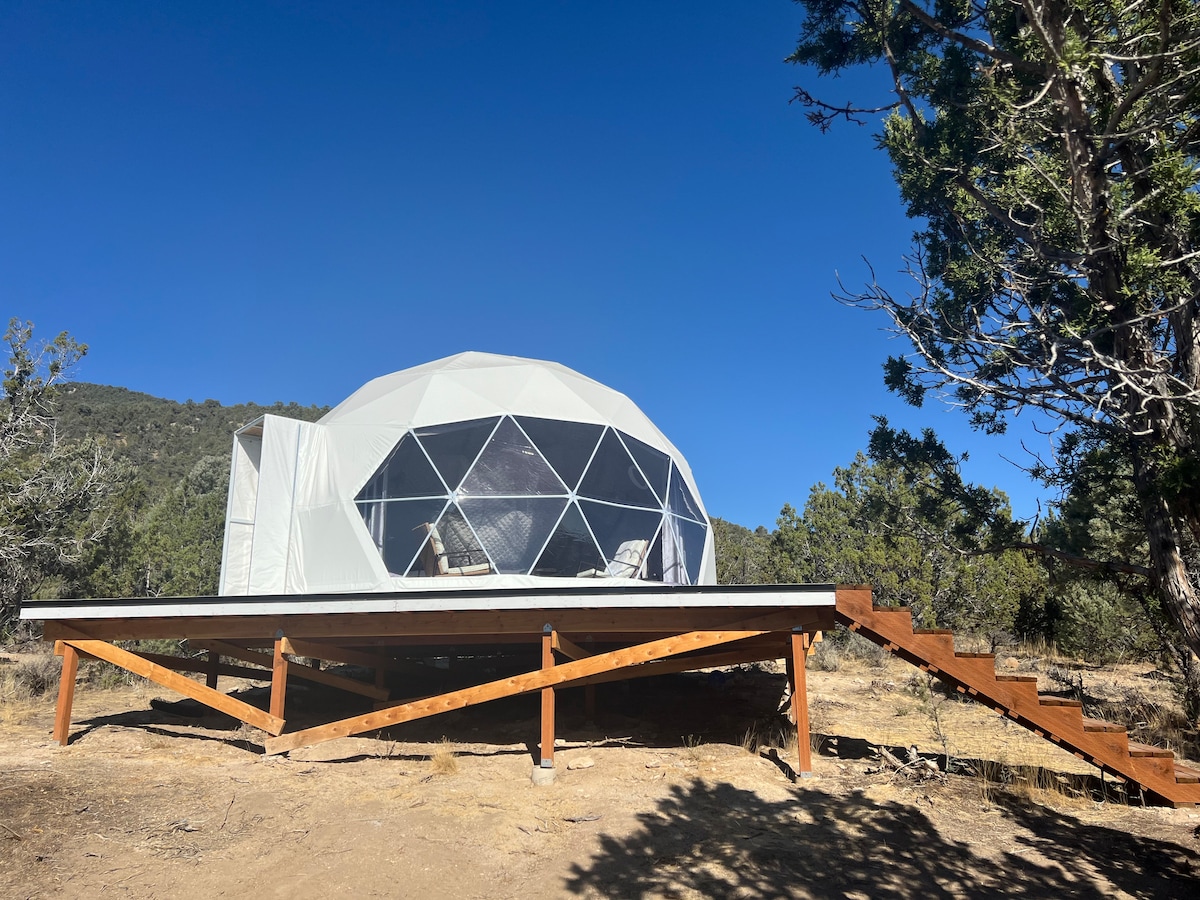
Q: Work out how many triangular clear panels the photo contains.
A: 14